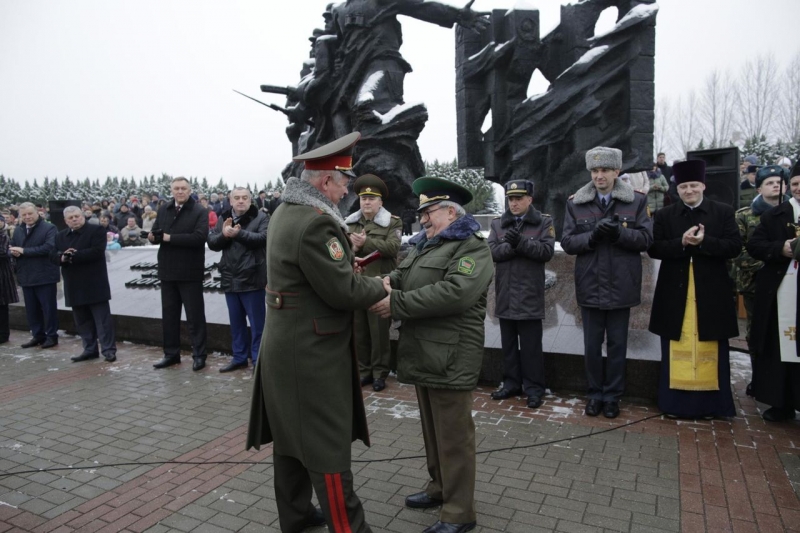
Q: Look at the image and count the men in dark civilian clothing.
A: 4